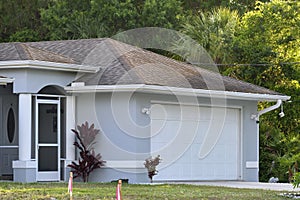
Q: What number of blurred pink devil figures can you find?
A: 0